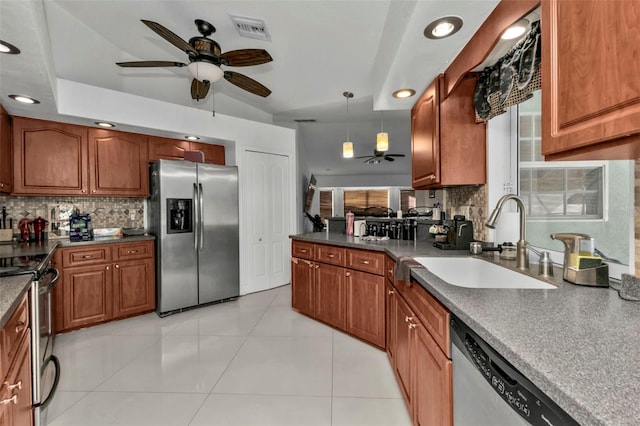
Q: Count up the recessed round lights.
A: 7